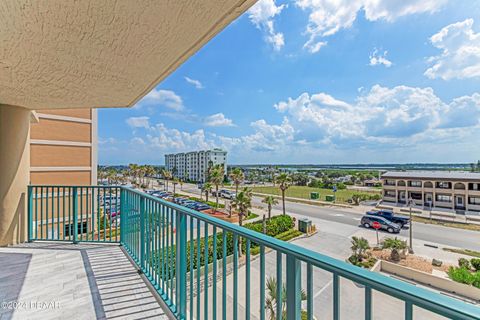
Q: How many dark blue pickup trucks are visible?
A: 1